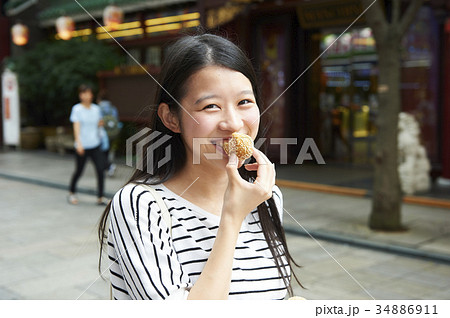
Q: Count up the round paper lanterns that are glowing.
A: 3